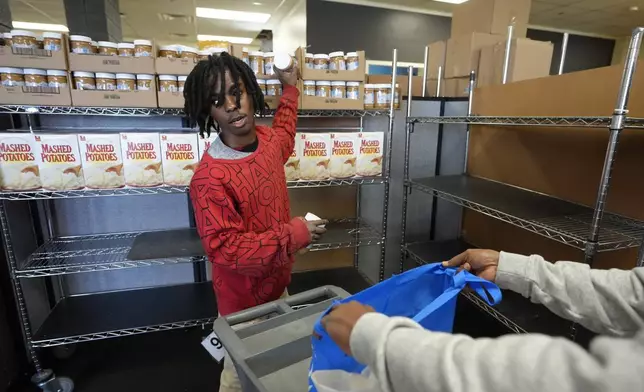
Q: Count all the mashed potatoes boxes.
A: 10